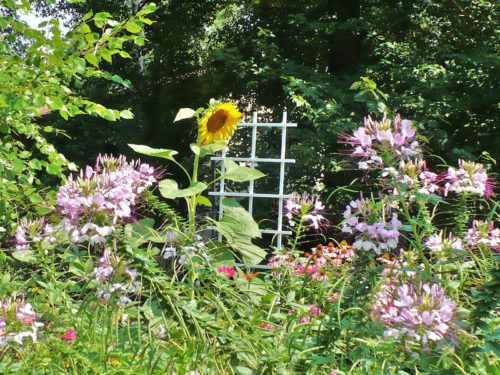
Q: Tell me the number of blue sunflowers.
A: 0